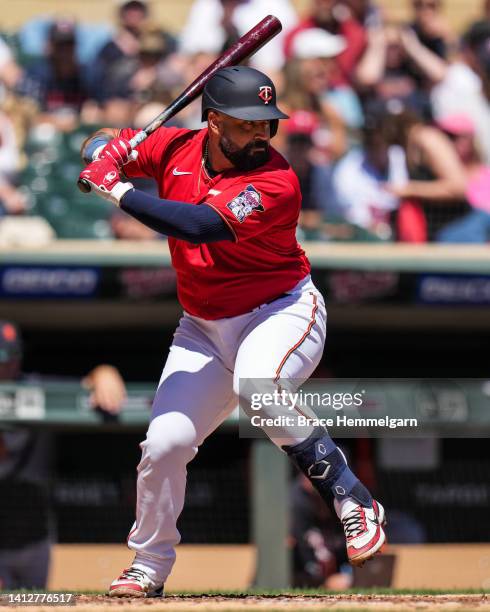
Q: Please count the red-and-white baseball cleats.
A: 2